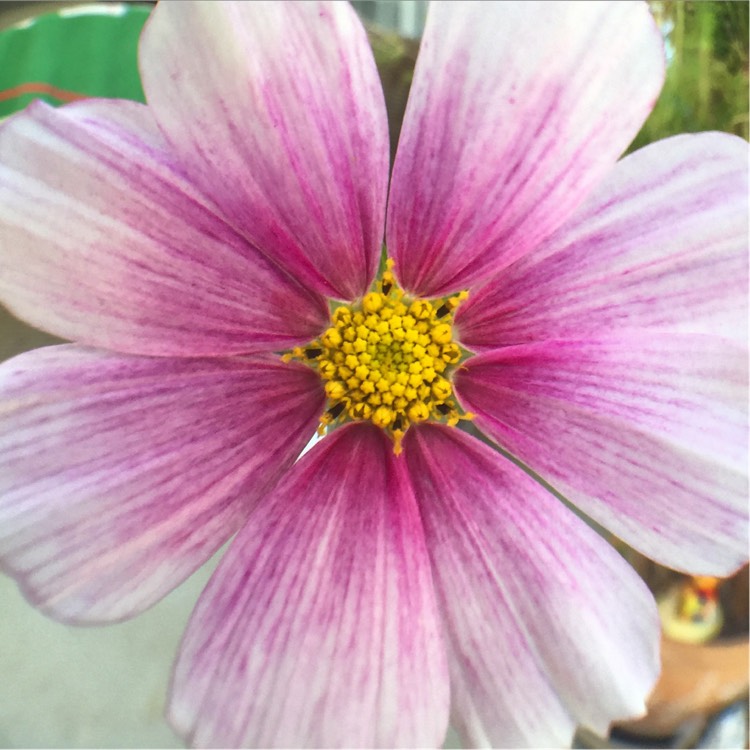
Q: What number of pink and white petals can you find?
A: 8